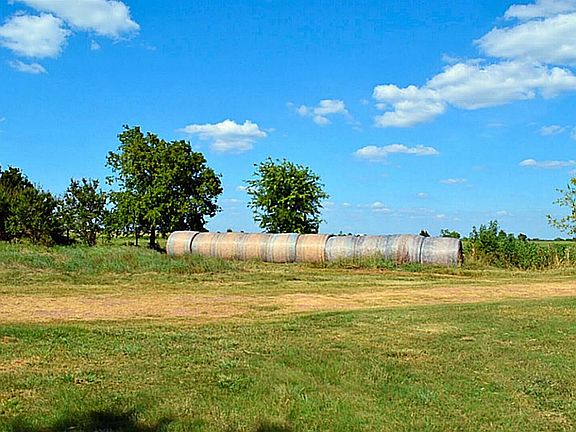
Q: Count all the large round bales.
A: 10